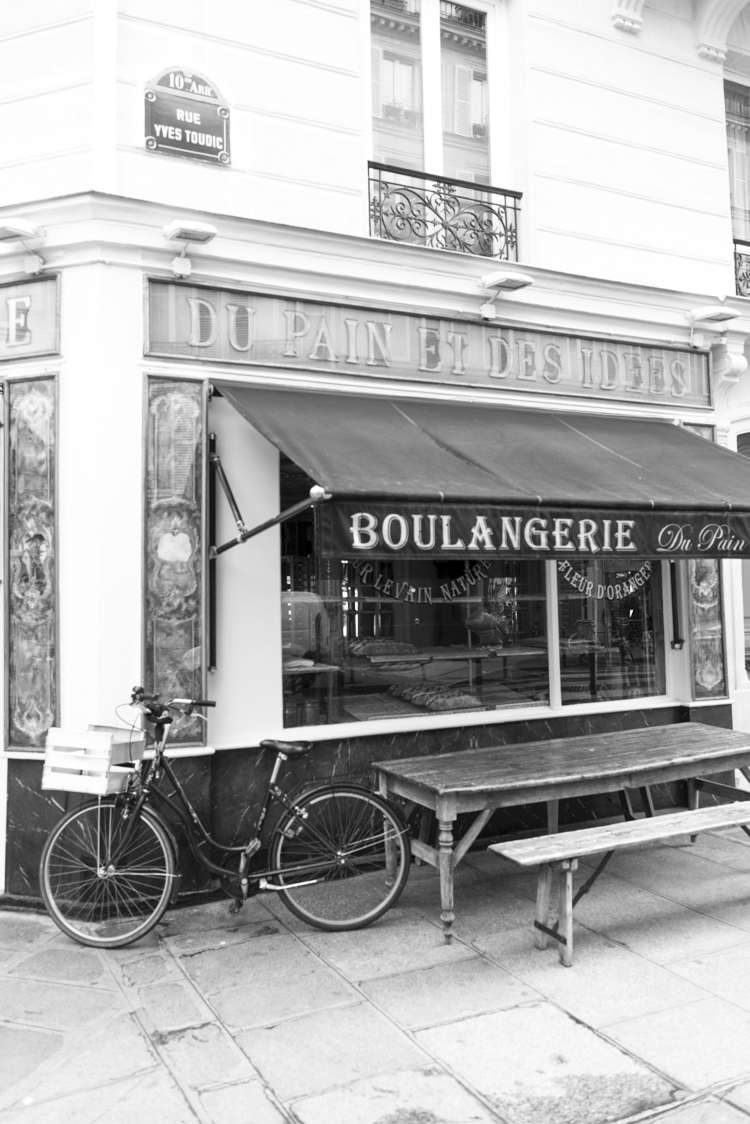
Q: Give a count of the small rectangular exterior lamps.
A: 4